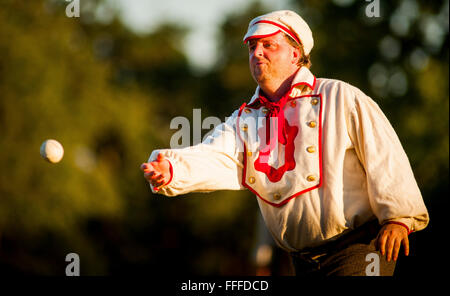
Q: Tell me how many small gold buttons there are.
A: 11